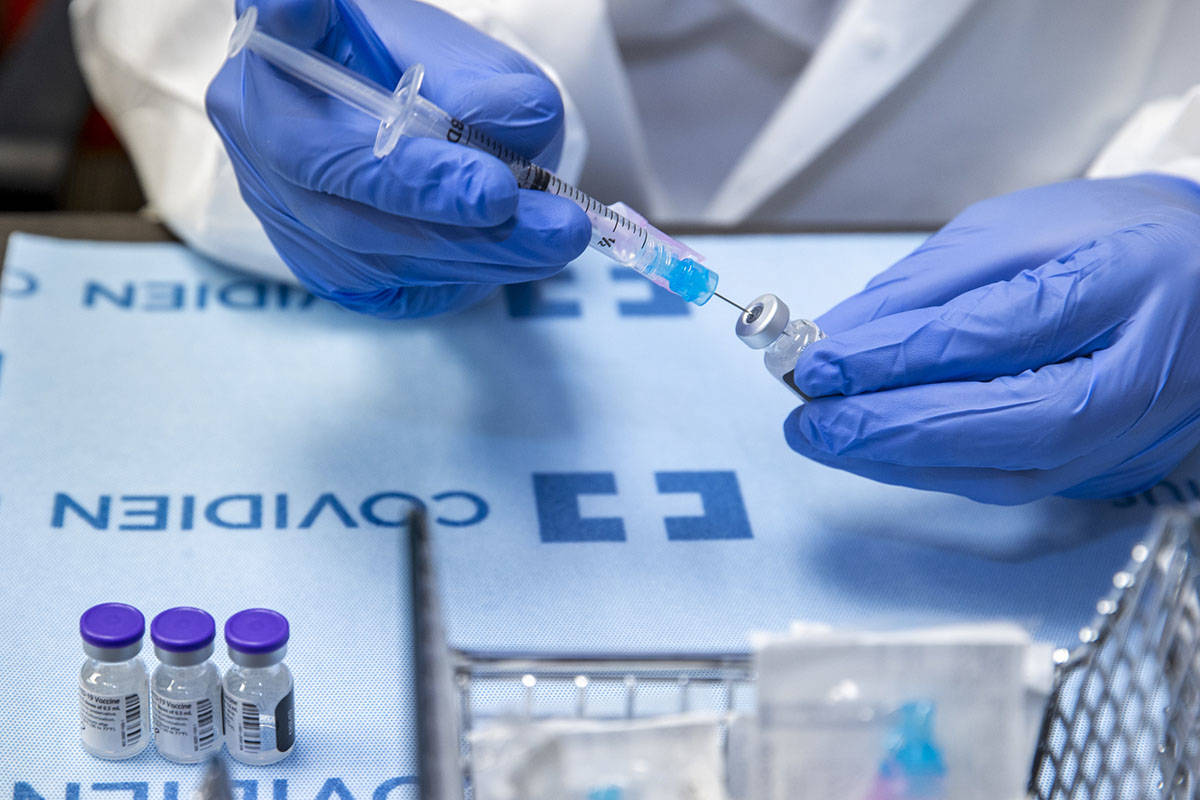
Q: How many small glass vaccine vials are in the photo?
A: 4